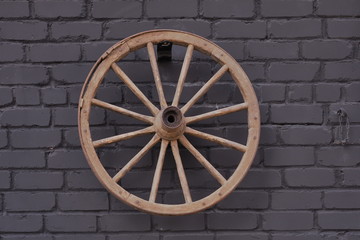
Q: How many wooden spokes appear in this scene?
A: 12